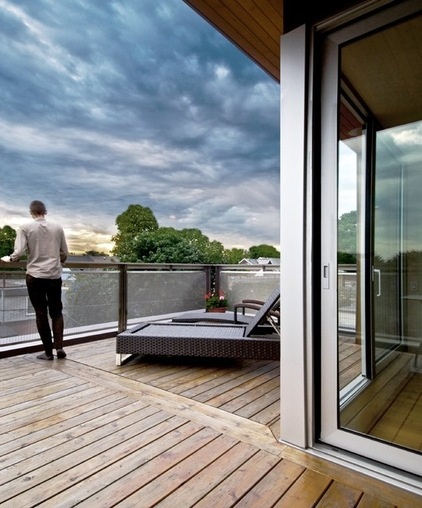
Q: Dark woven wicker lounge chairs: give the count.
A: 2